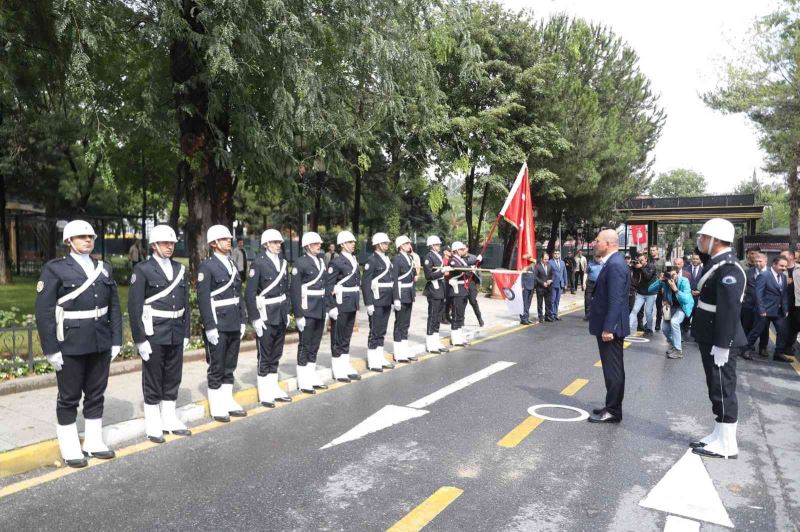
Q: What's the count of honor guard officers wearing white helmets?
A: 11